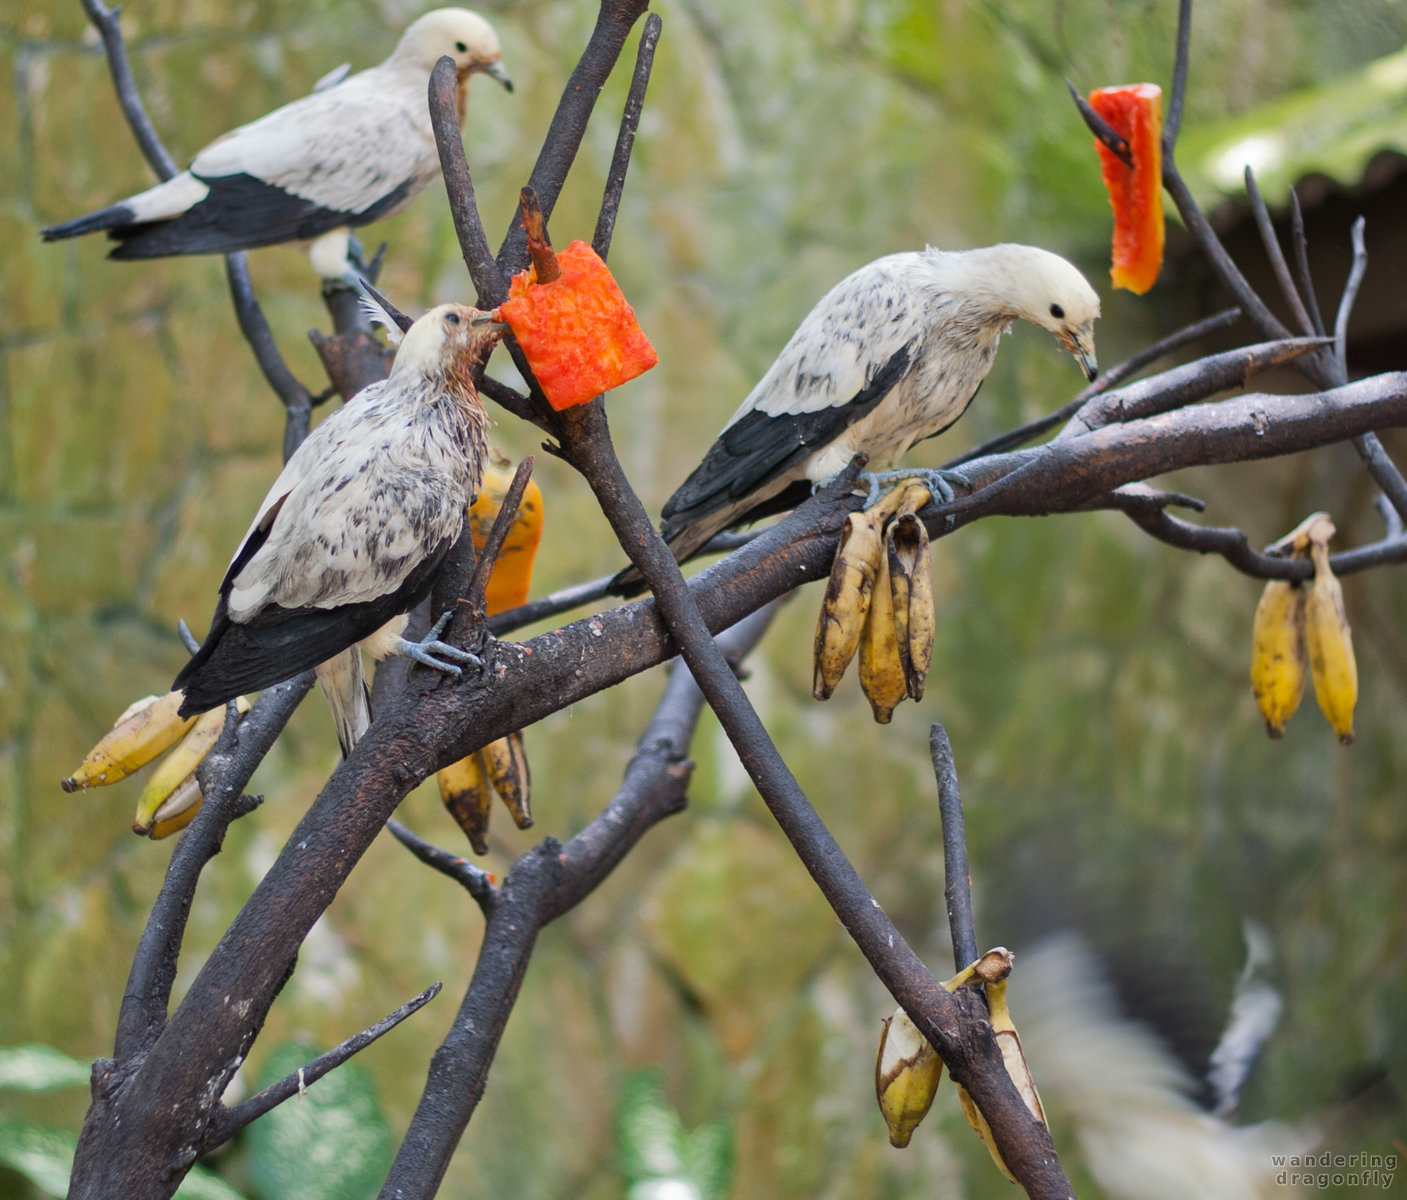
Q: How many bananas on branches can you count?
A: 11